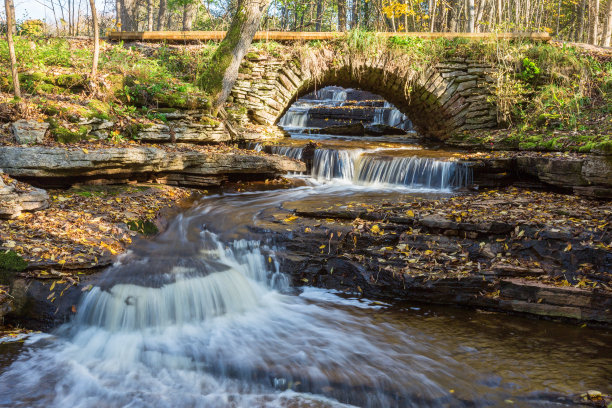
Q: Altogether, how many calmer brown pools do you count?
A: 1